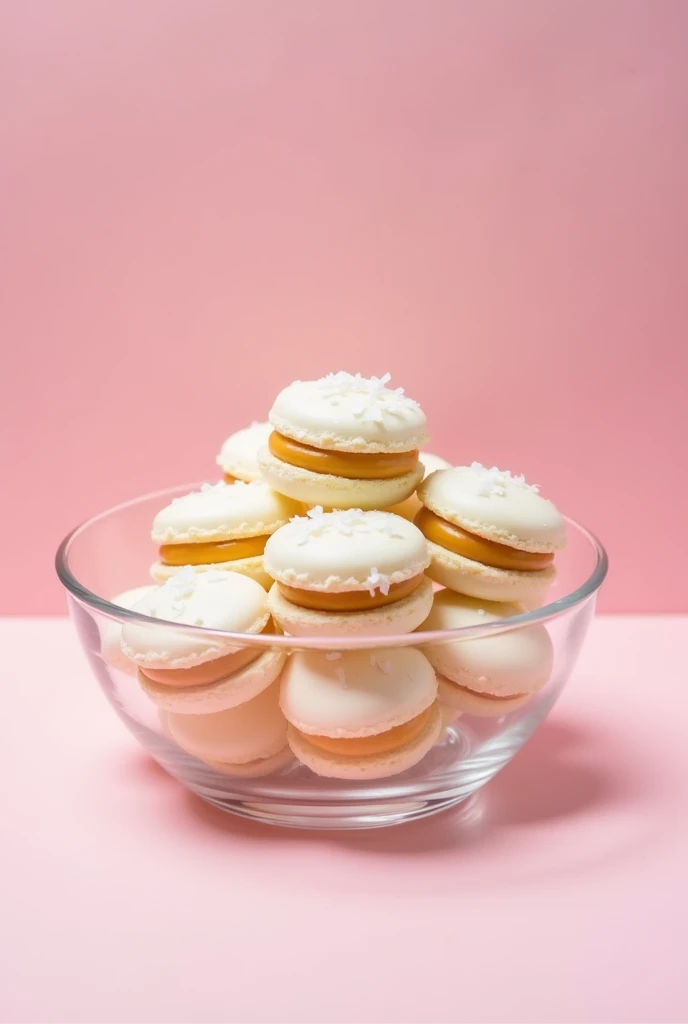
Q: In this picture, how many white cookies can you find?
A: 11